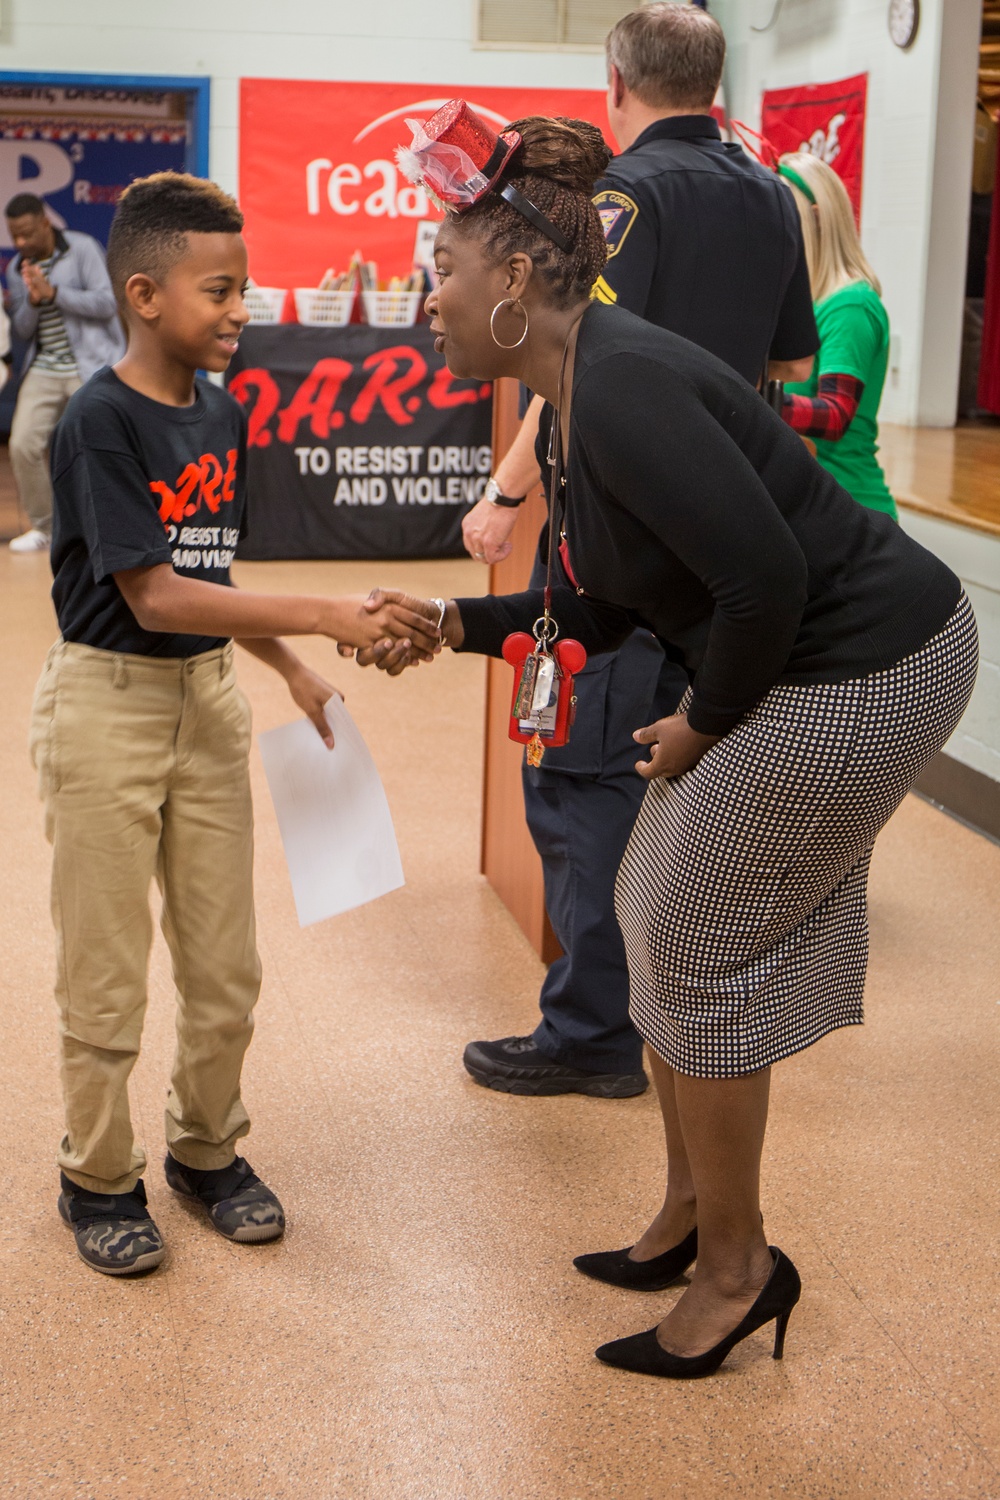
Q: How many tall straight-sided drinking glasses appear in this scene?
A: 0